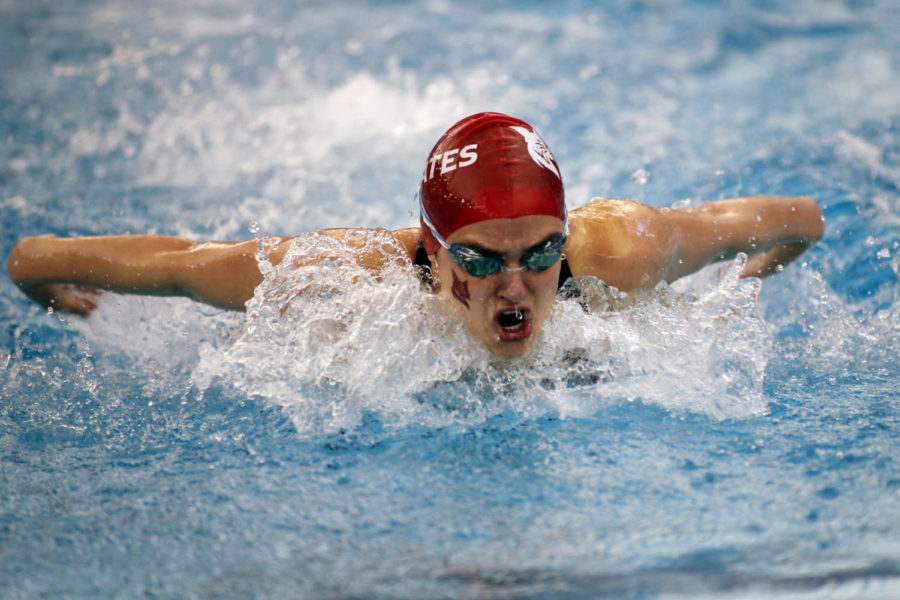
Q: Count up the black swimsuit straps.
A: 2